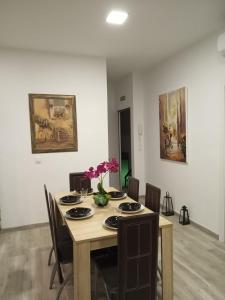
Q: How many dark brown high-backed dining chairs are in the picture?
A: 6